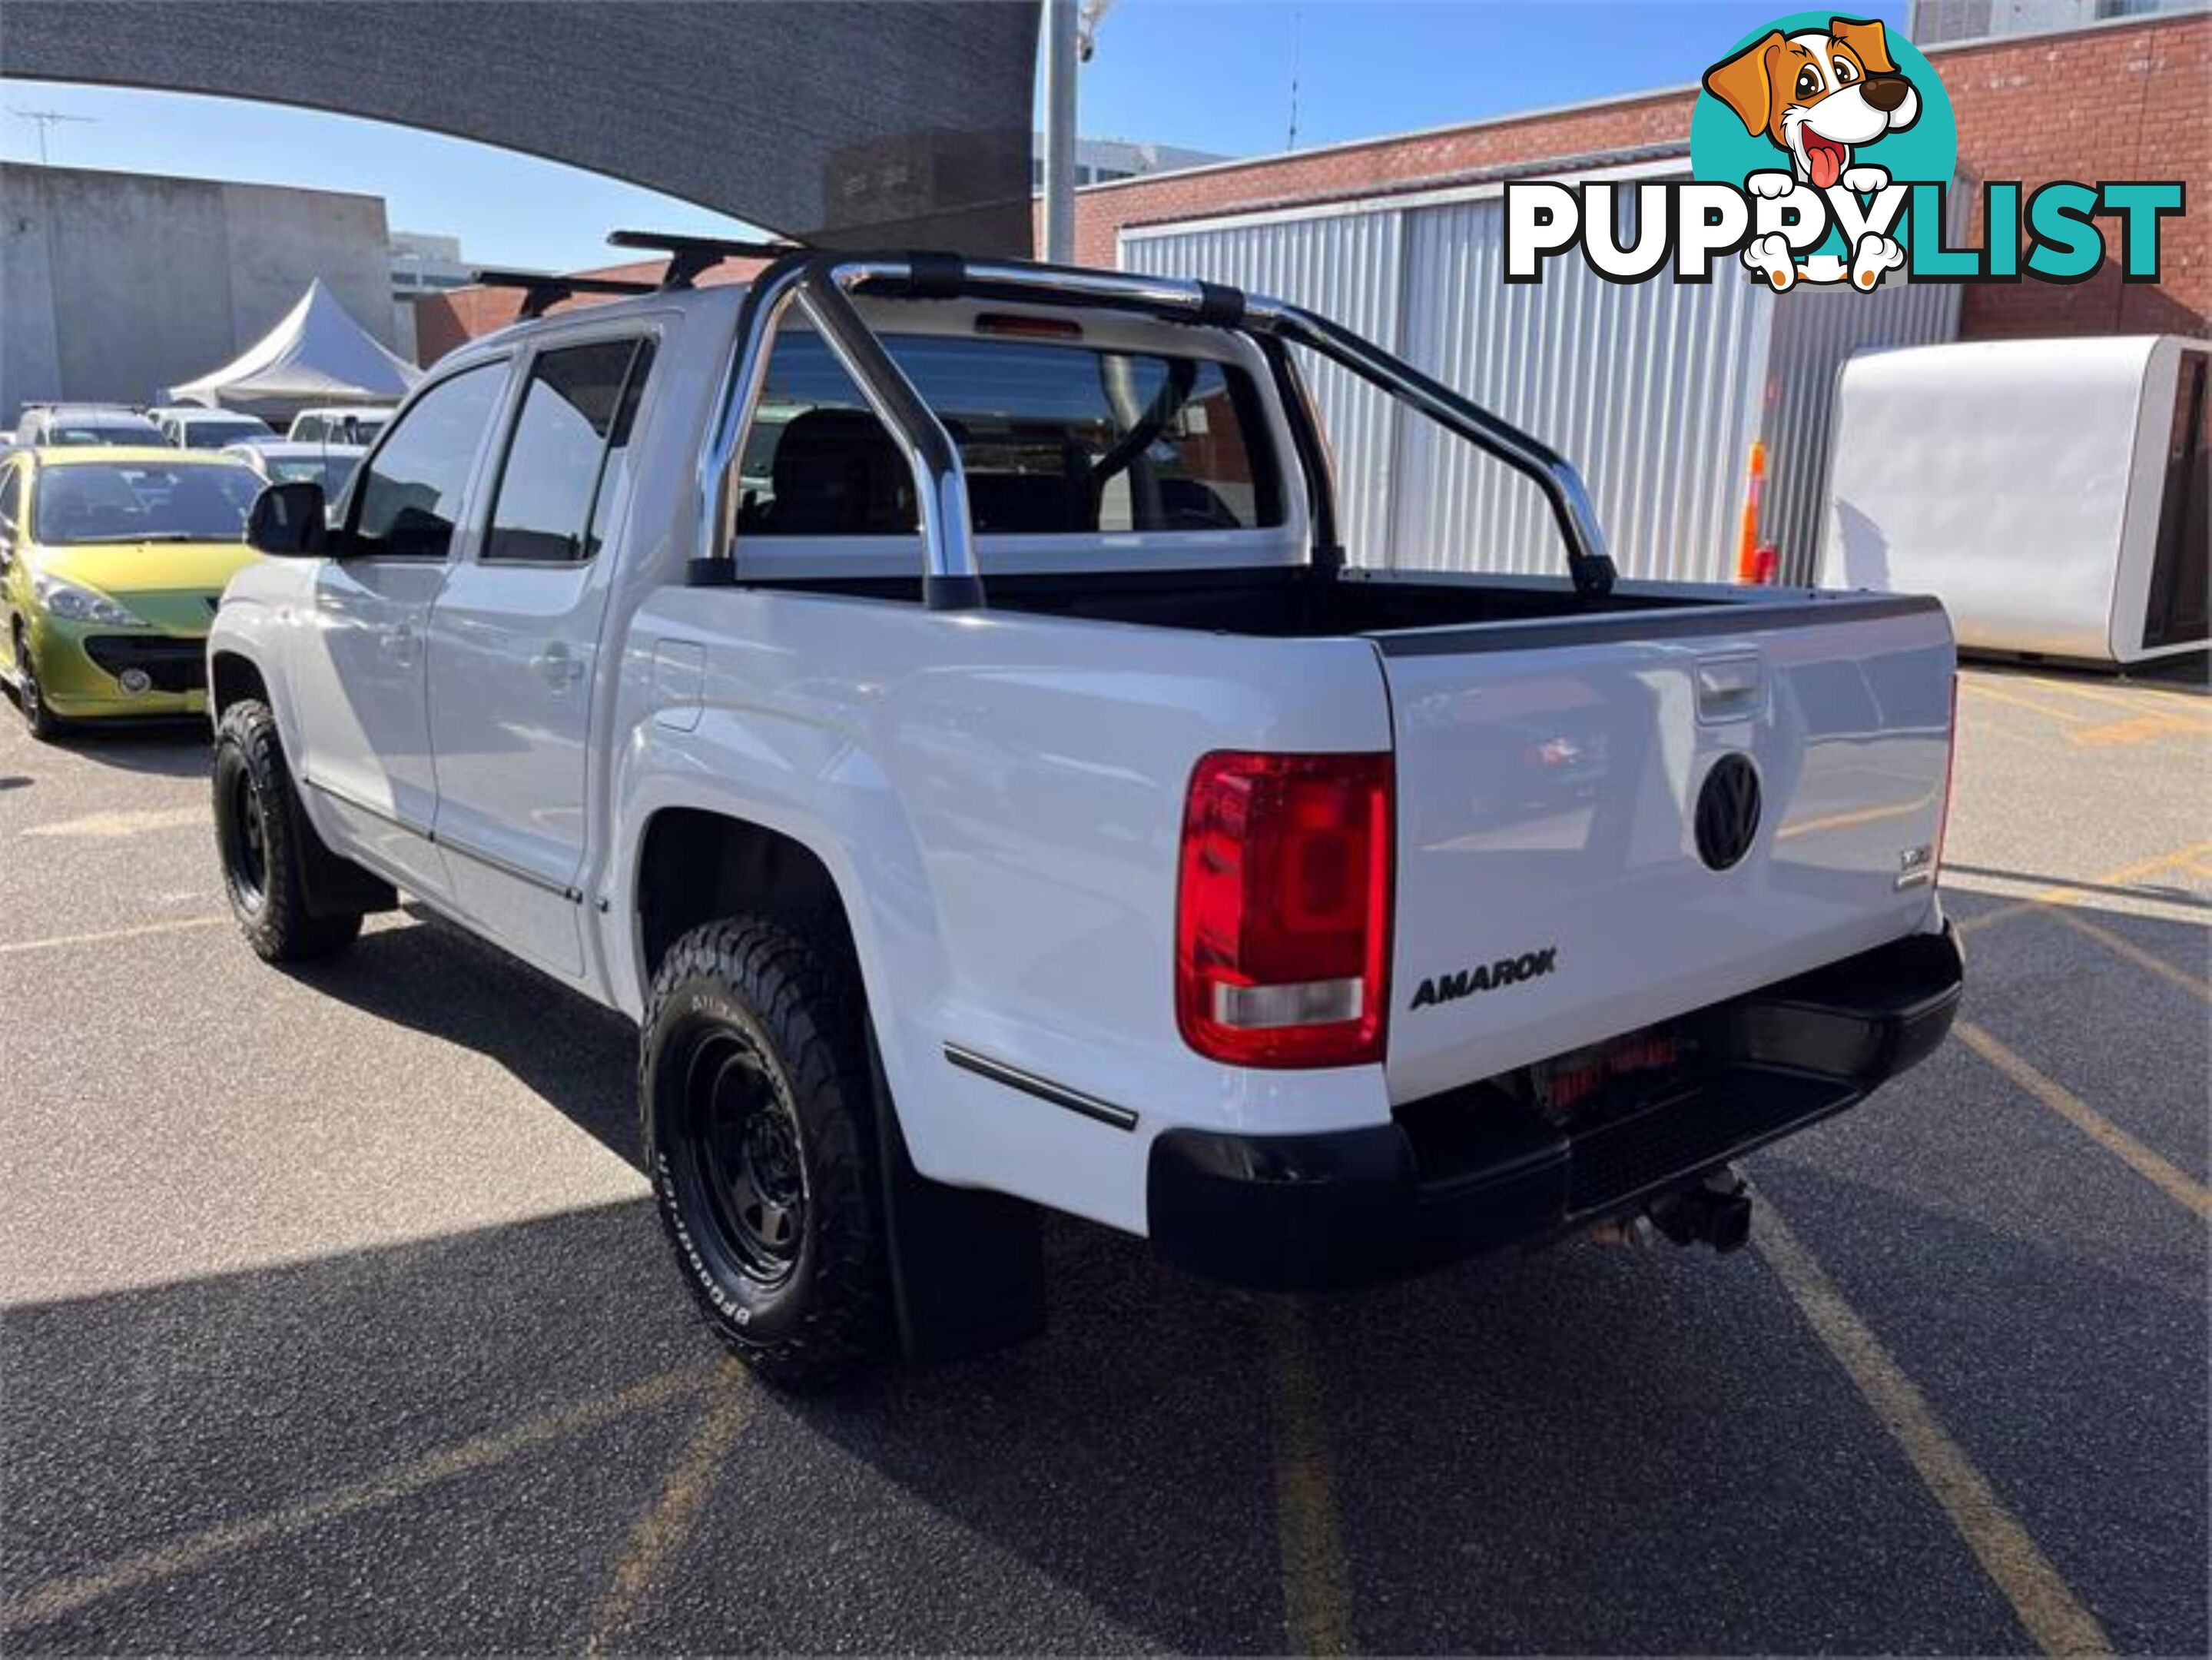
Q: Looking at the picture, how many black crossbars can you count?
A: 2